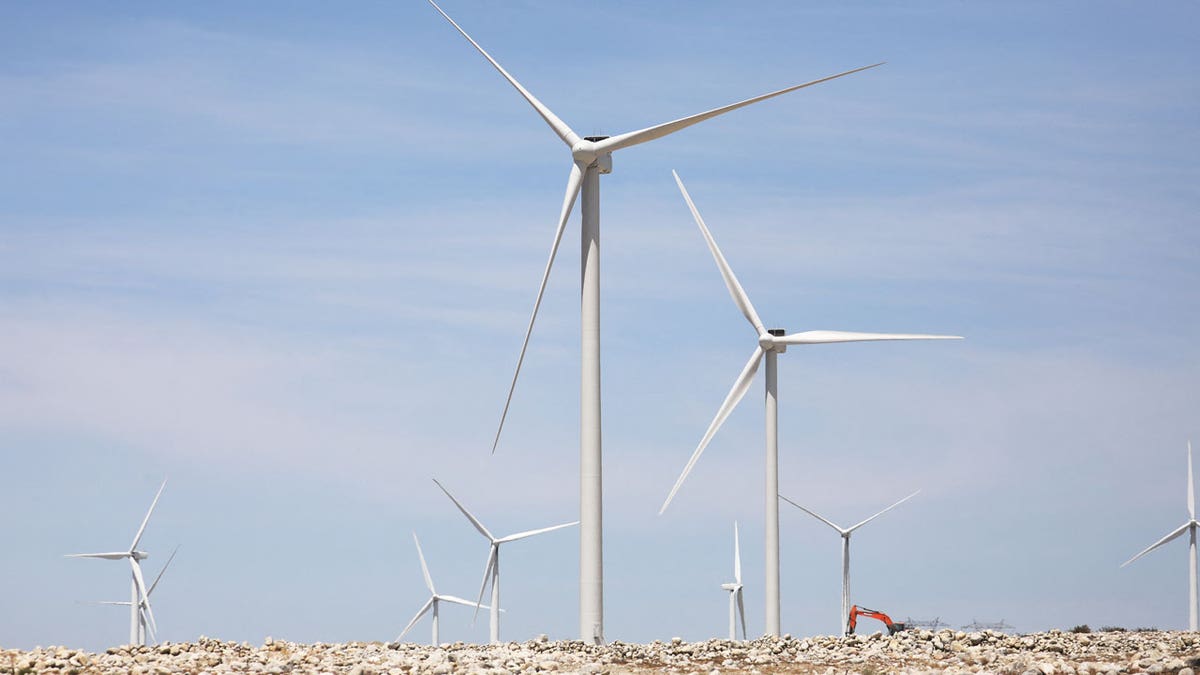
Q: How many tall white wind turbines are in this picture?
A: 9